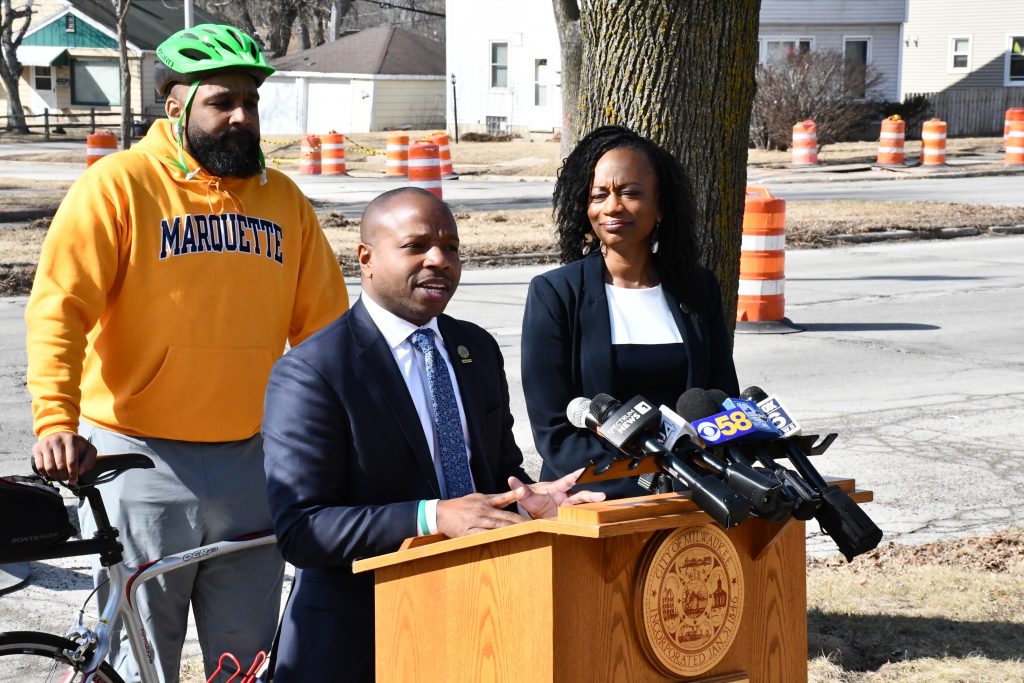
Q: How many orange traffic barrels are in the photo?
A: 12